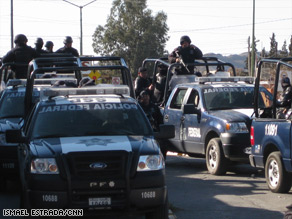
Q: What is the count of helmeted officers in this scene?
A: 5